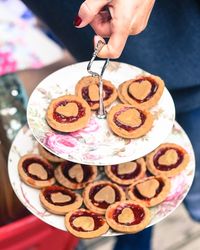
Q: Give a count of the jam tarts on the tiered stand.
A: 14